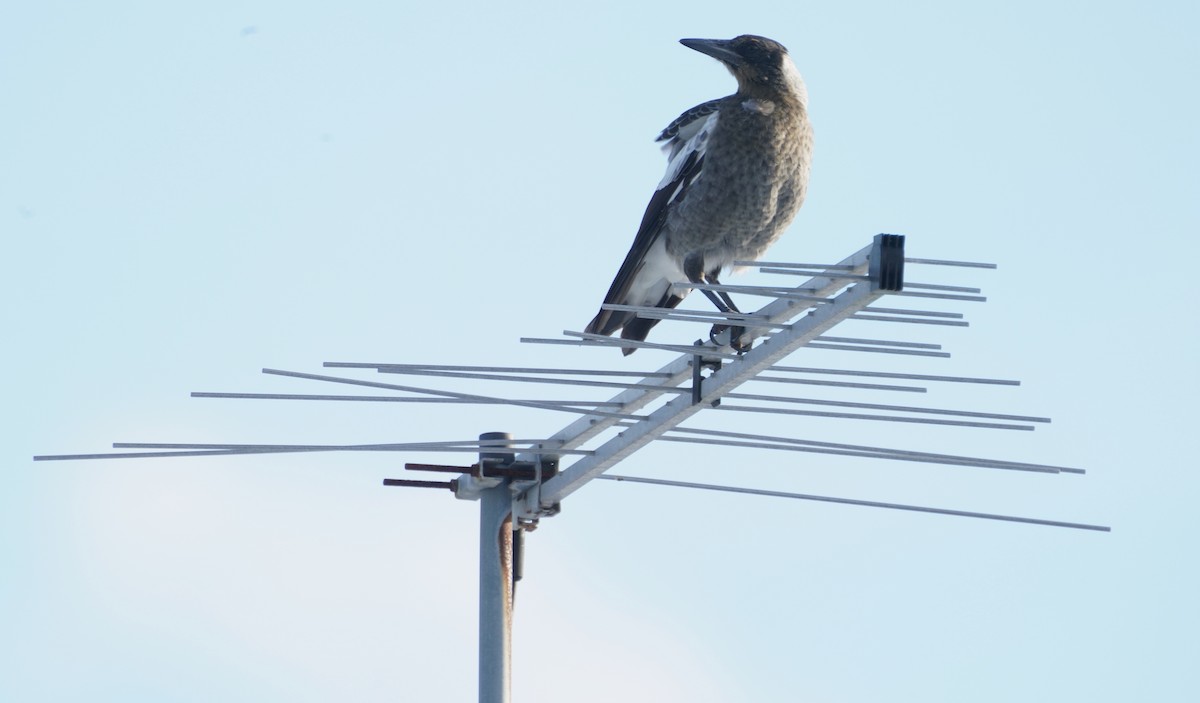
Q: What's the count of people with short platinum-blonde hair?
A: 0